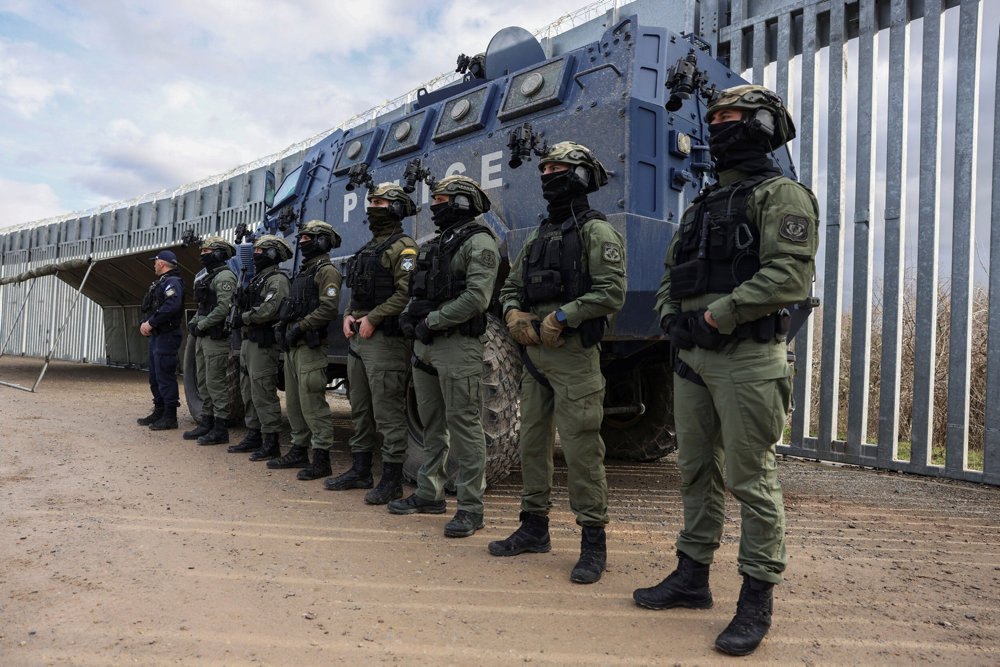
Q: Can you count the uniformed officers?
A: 8